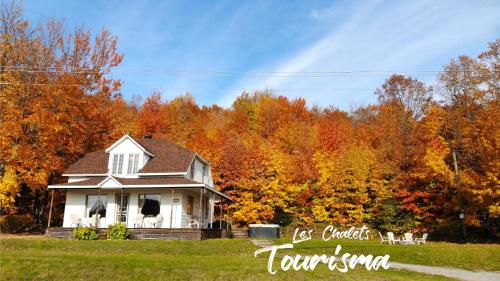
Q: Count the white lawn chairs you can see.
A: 4